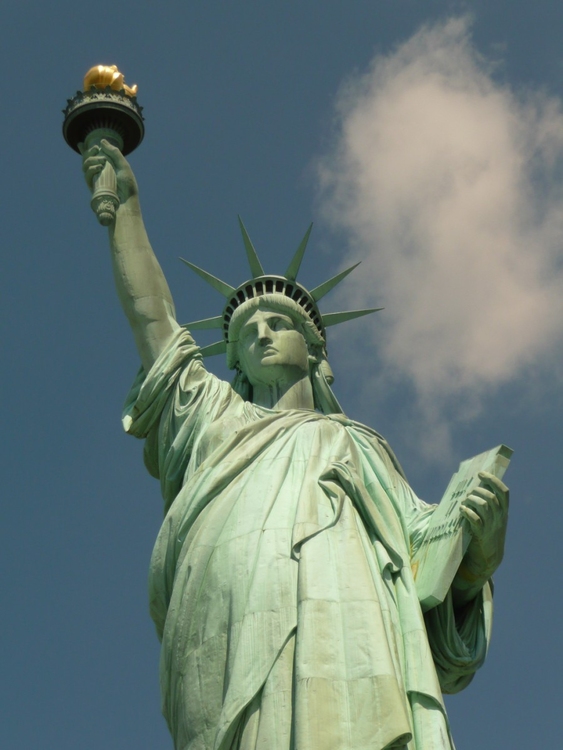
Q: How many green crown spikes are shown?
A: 7